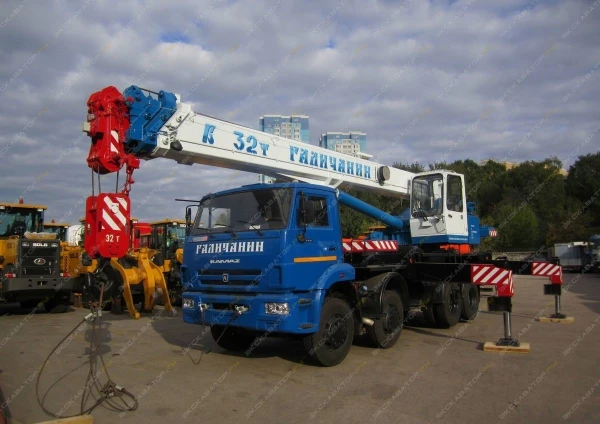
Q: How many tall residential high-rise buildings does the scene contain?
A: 2